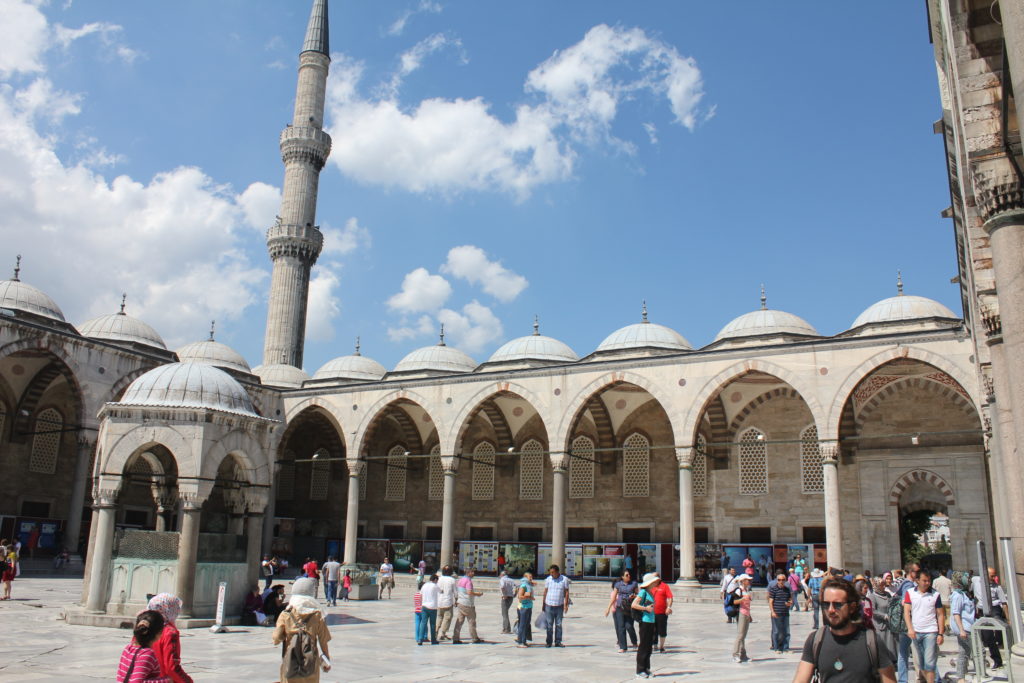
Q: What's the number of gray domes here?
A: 11